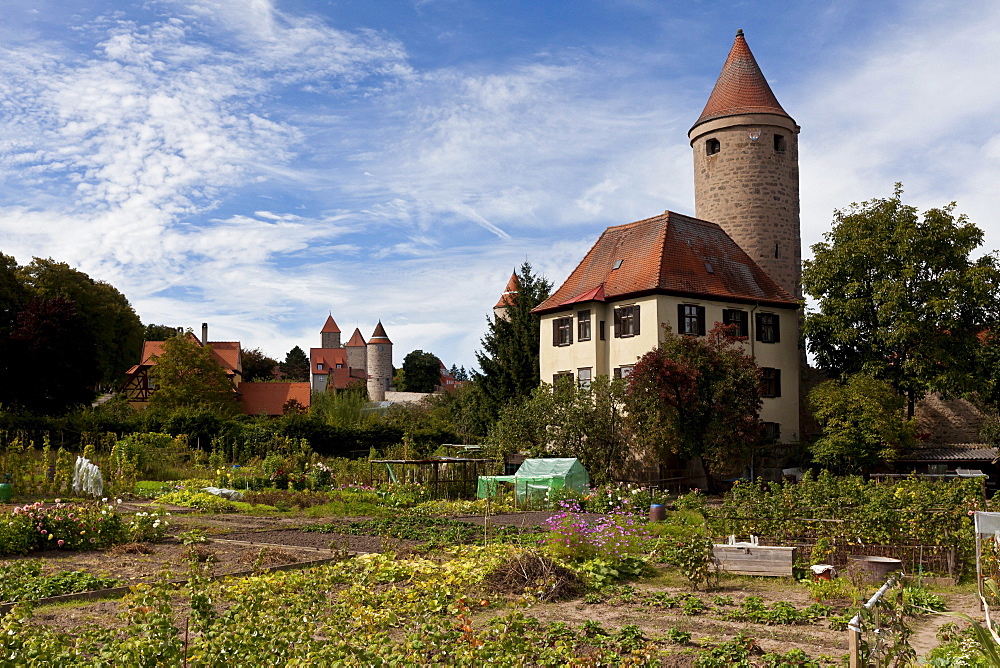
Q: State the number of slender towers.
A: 5